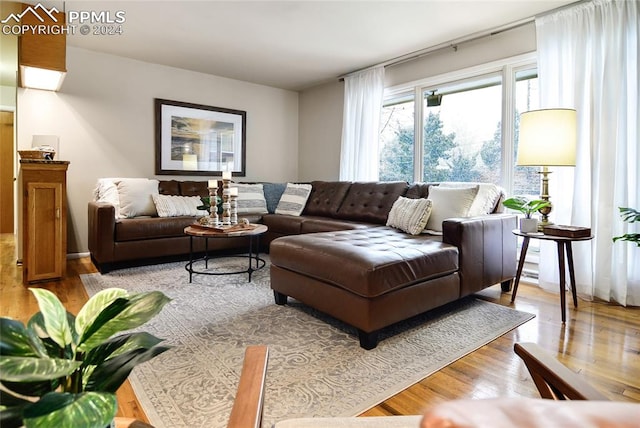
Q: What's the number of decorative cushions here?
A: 7